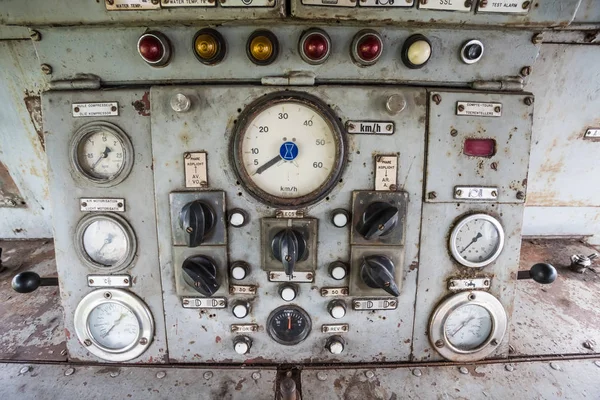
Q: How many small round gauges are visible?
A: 6